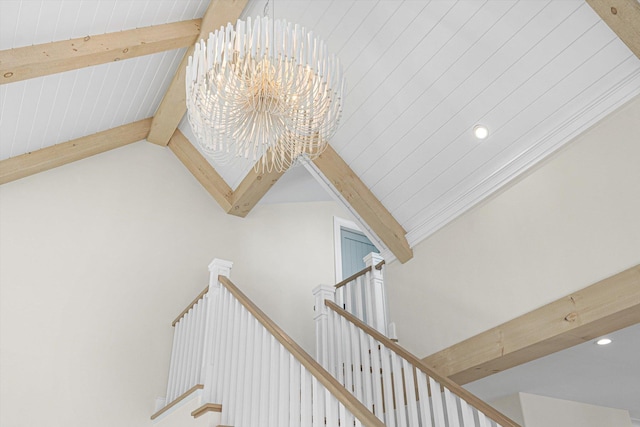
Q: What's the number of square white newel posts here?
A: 3